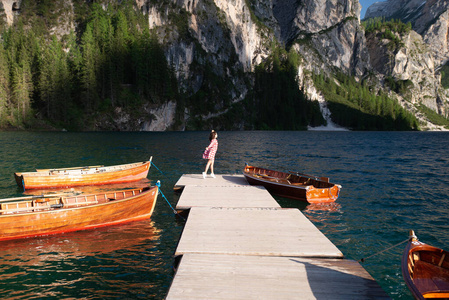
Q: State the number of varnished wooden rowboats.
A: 4